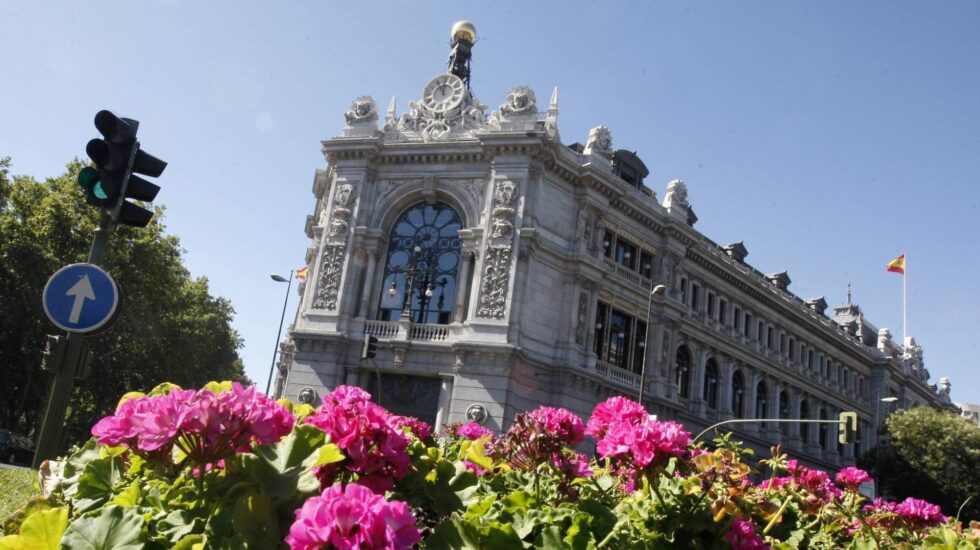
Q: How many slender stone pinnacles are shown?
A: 2